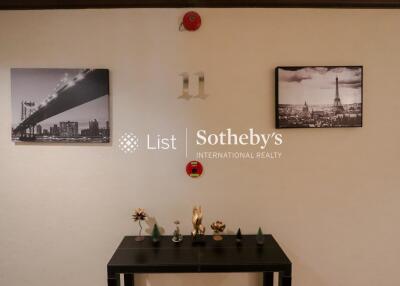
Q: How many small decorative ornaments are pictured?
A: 7